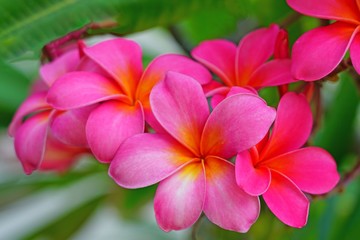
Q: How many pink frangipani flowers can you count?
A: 6